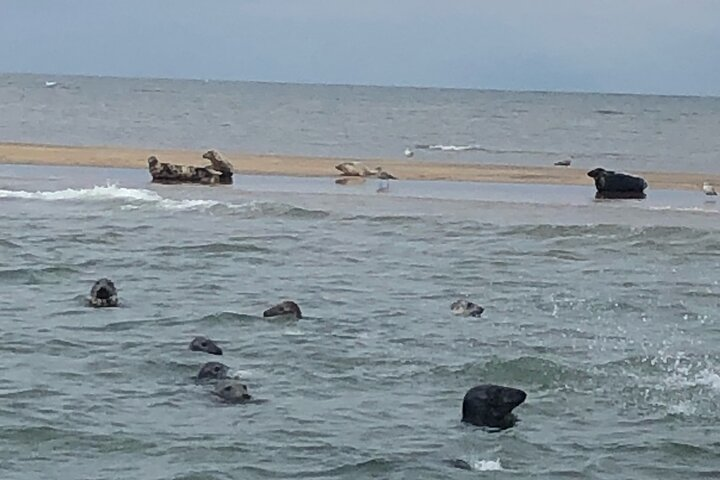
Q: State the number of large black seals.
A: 2